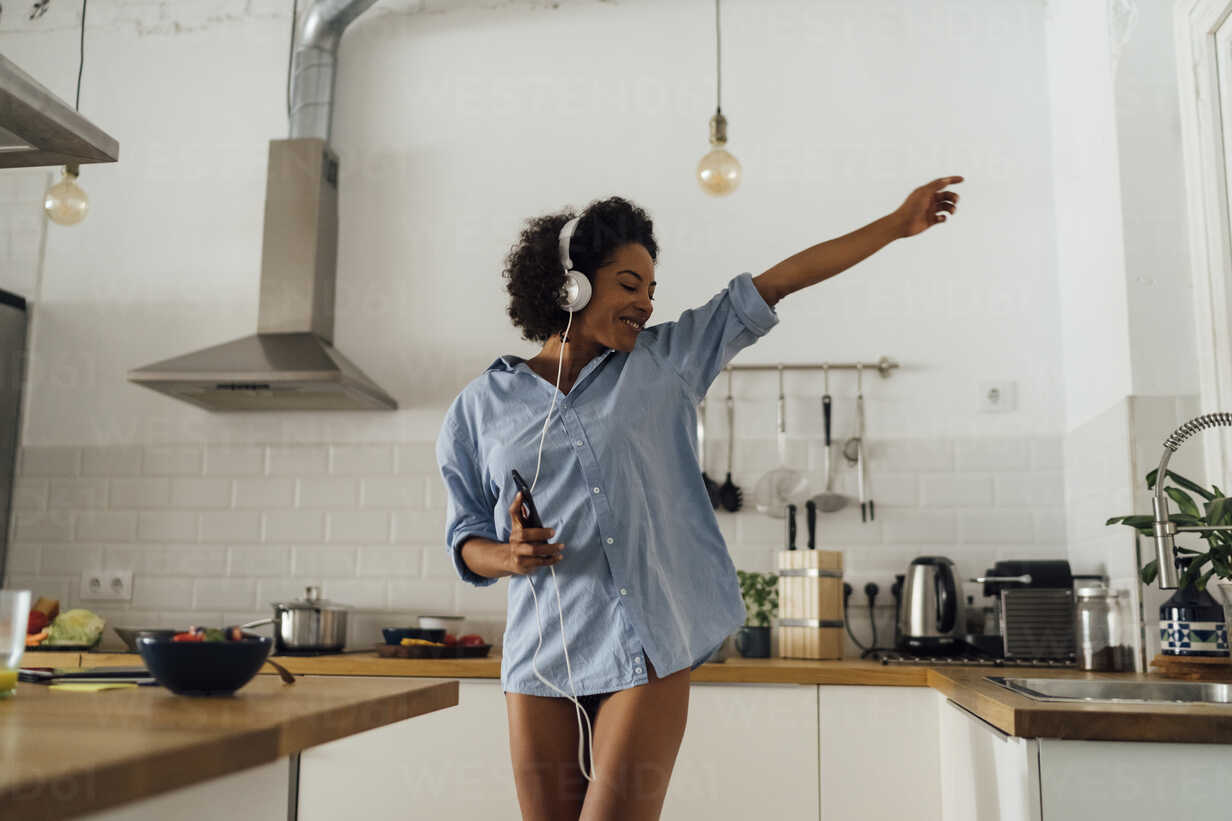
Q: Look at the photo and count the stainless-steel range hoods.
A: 2